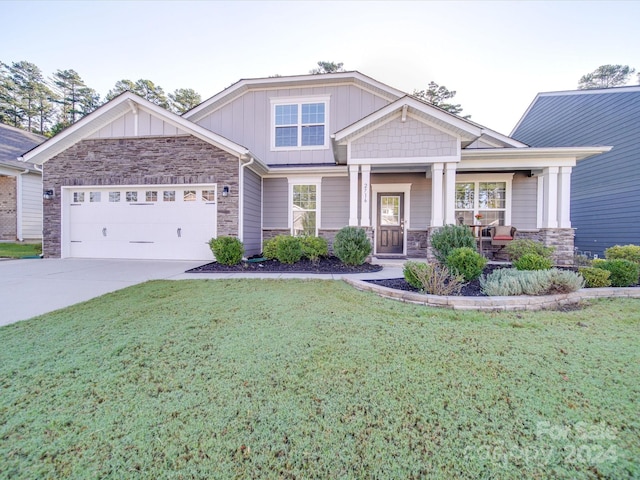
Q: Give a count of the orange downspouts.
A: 0